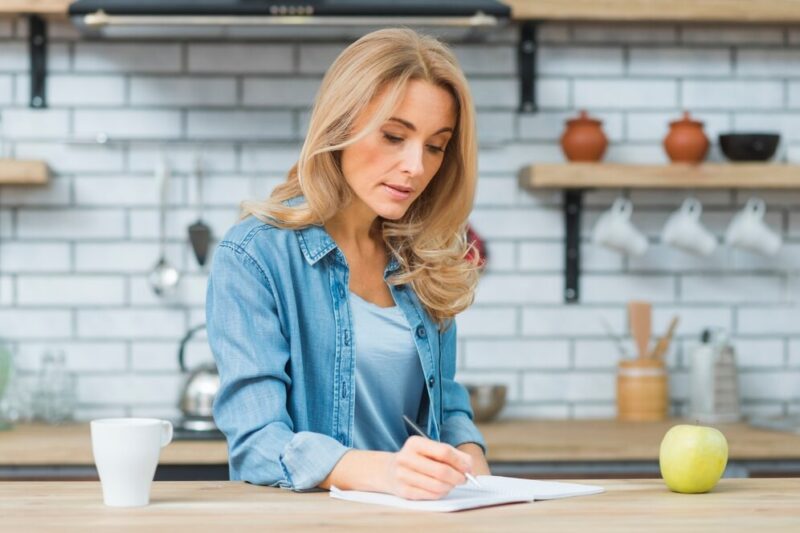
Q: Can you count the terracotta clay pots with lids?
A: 2